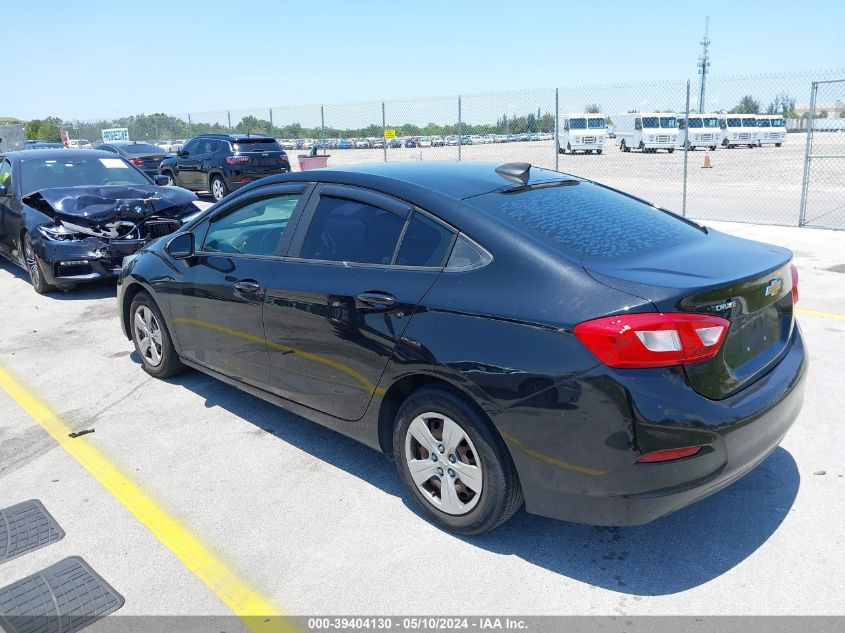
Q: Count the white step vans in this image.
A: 5